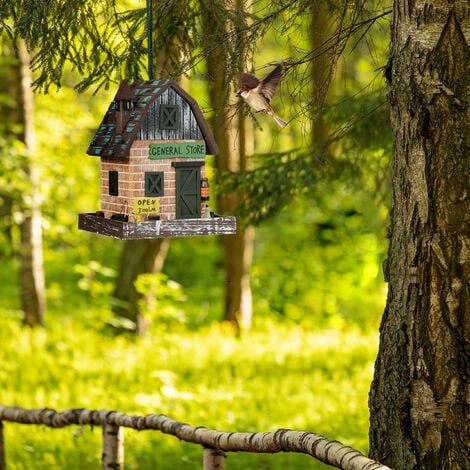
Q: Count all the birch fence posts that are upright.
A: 3